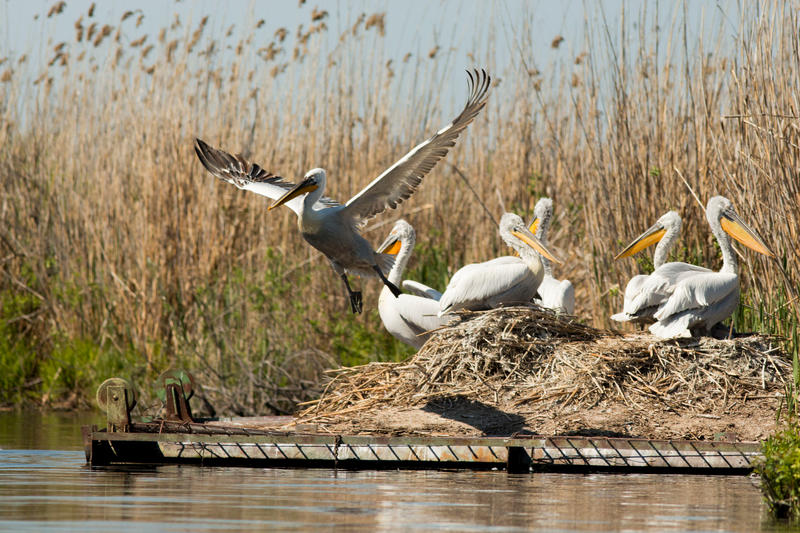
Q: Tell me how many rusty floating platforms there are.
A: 1